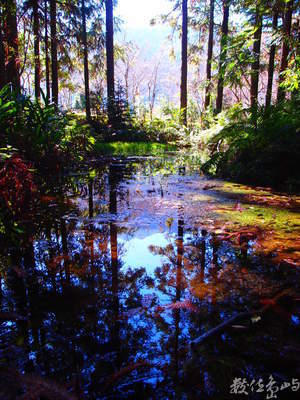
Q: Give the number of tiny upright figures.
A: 0